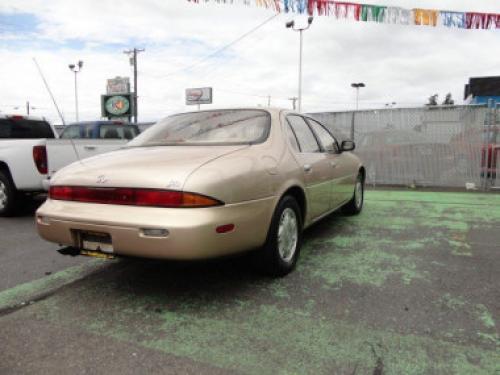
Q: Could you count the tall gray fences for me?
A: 1